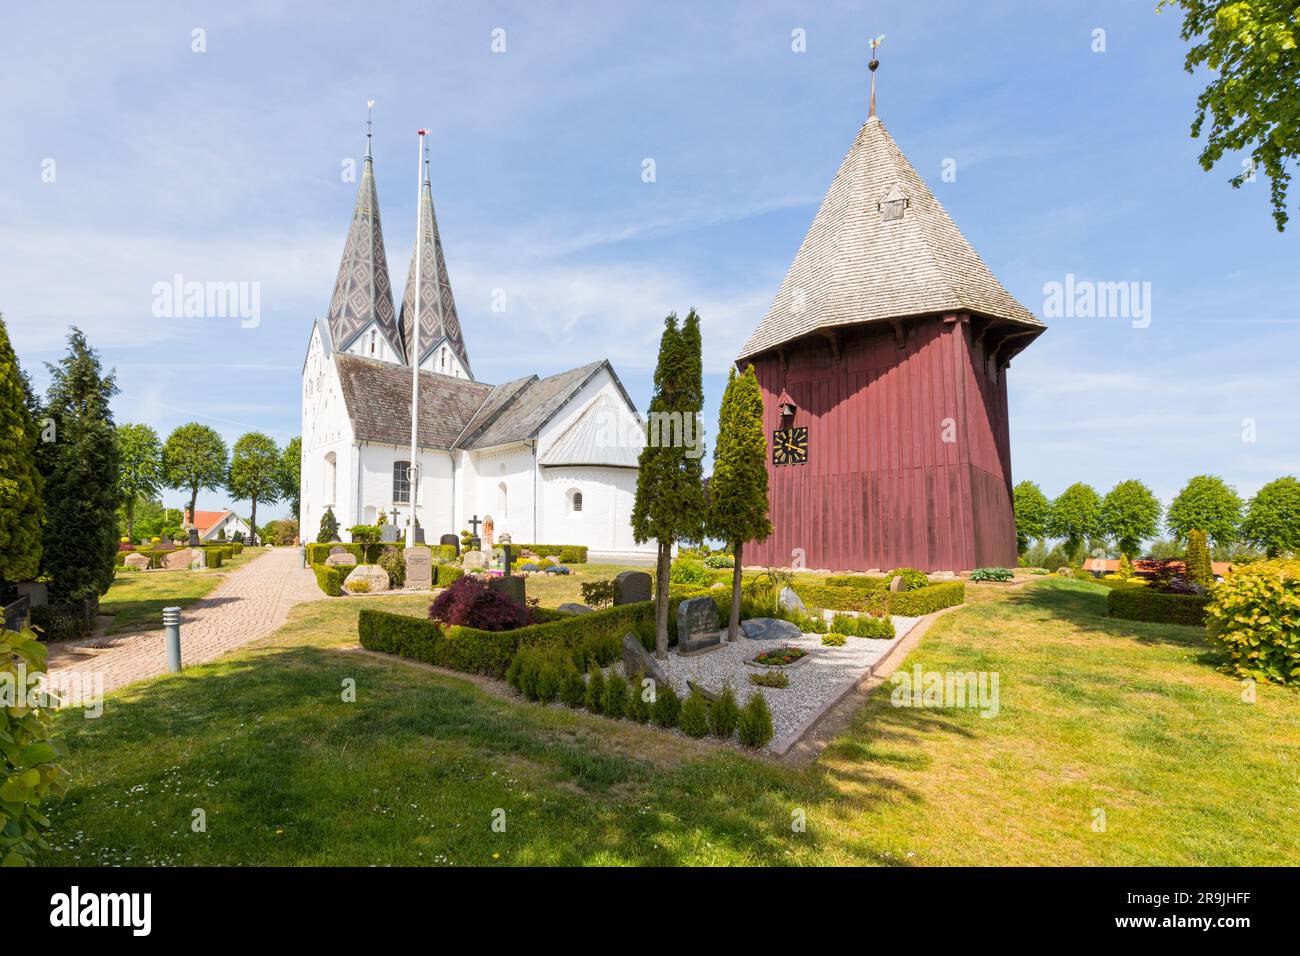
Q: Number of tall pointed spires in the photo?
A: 2